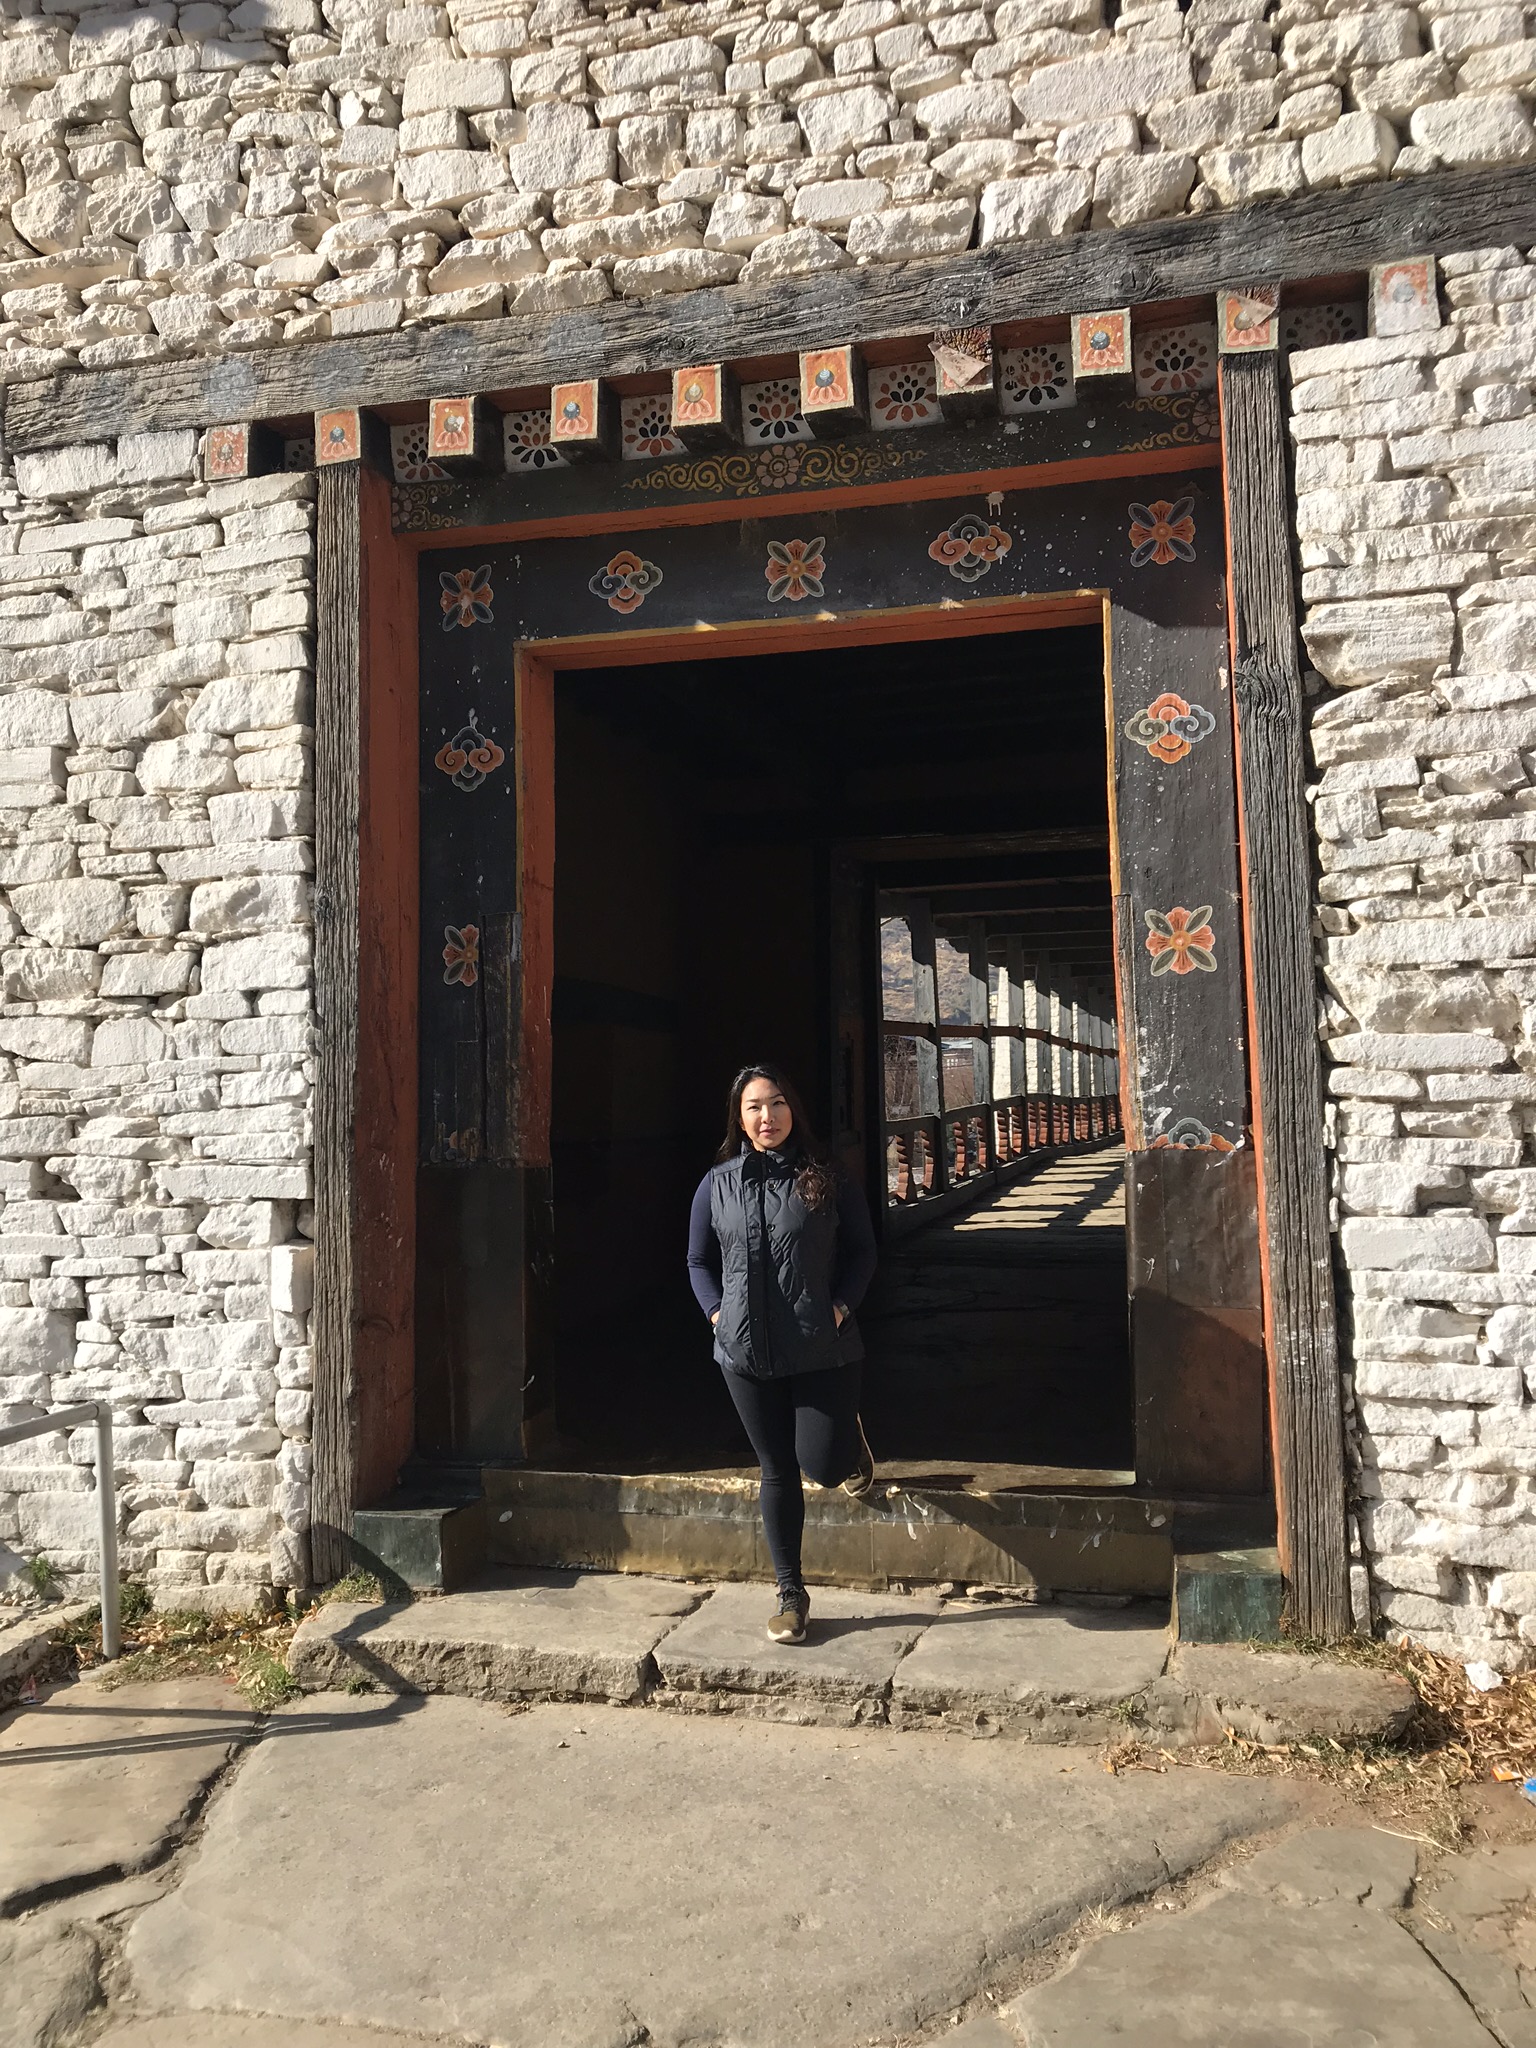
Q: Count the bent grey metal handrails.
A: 1